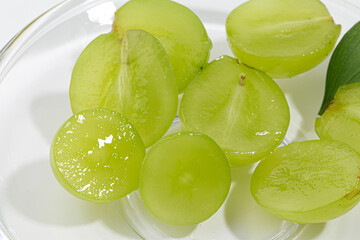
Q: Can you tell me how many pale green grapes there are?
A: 8